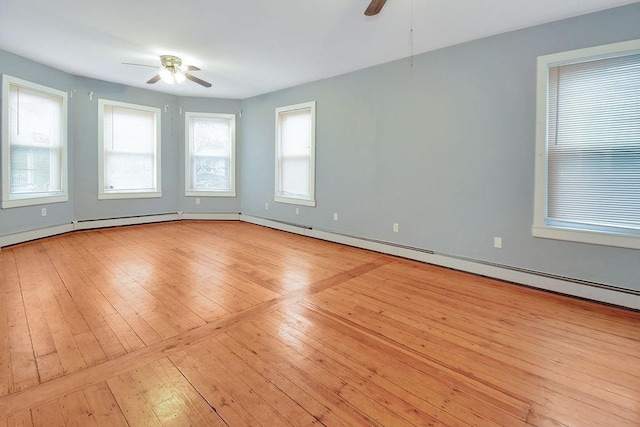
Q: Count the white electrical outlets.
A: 7